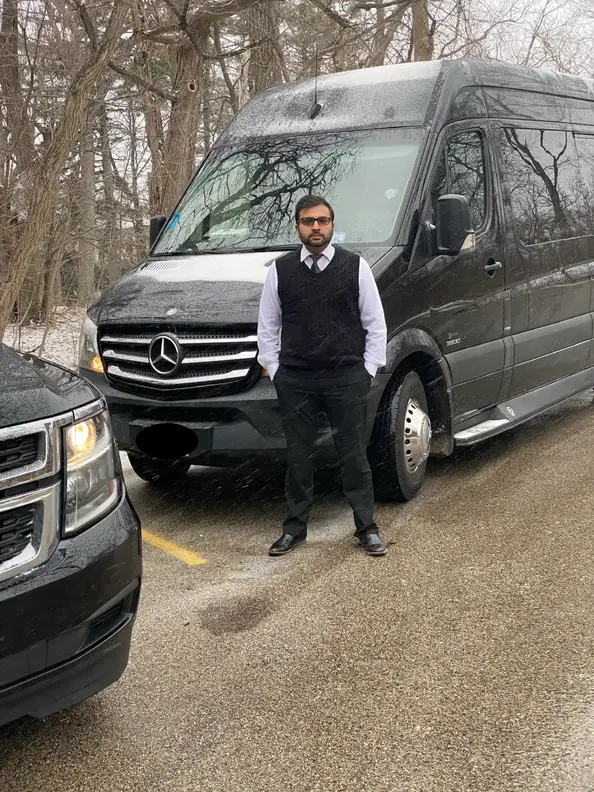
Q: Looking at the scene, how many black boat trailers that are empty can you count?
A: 0